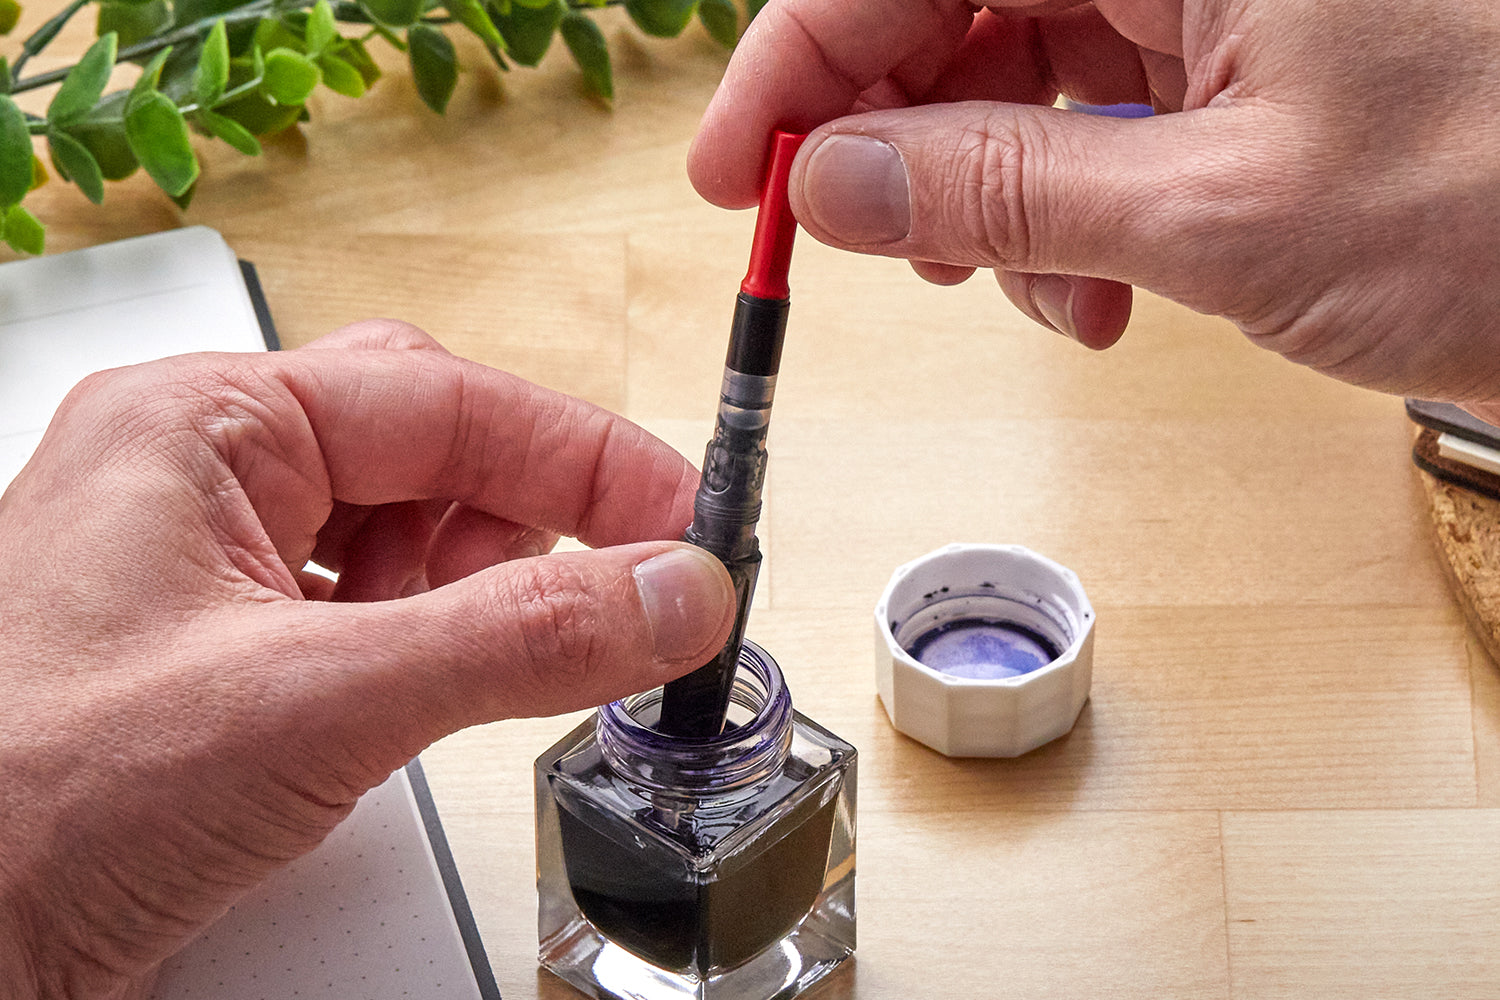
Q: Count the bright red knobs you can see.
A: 1